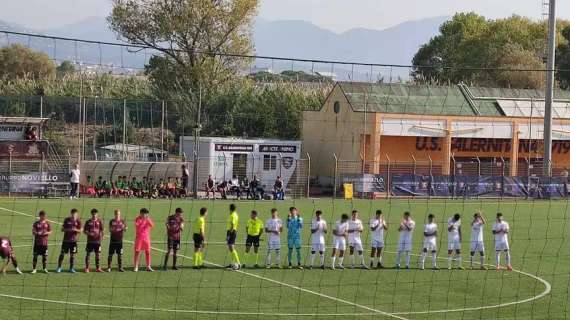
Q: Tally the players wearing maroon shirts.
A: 6